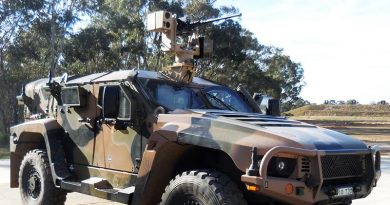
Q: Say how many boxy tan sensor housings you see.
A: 1